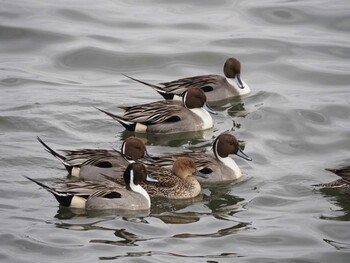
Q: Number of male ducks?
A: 5